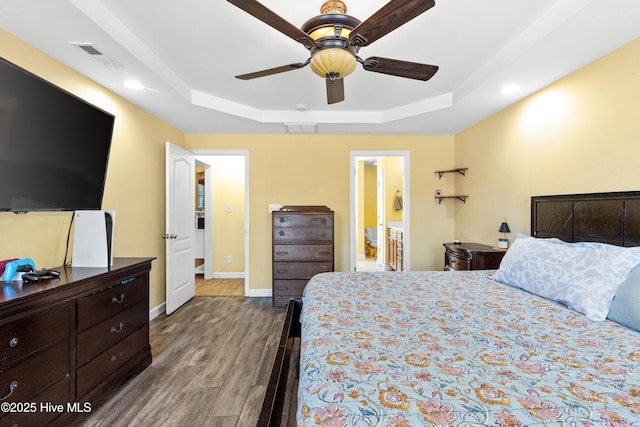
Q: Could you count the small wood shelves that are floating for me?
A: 2